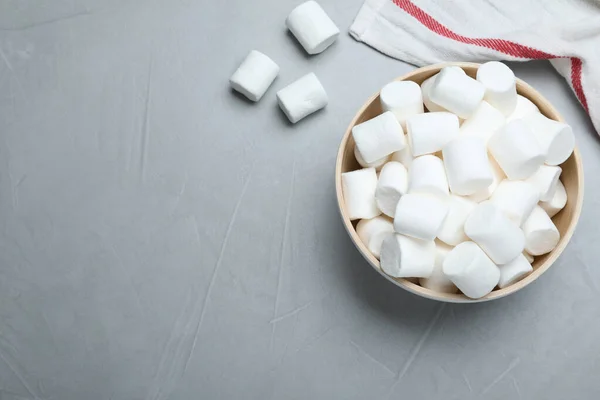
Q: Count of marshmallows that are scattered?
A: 3